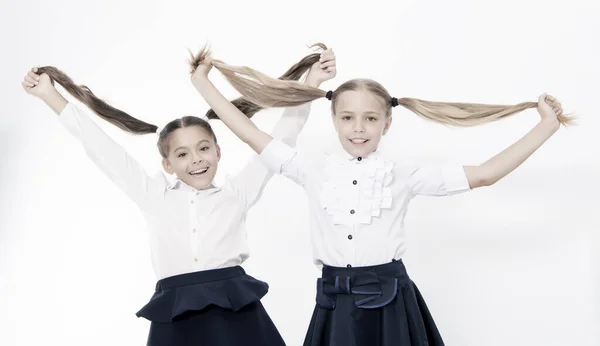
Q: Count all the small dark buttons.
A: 5